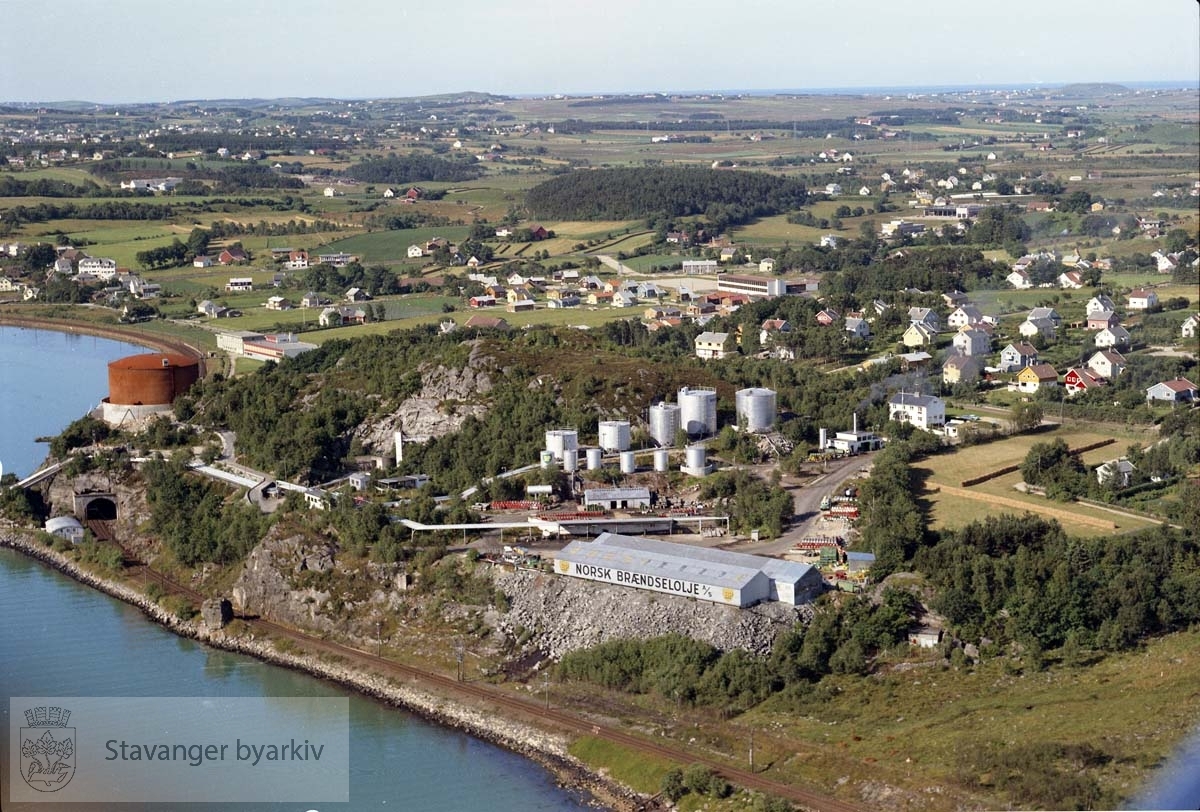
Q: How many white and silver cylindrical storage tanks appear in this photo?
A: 11